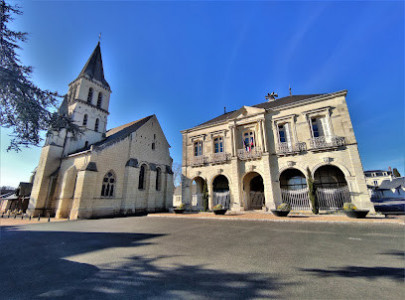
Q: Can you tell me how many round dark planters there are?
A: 4